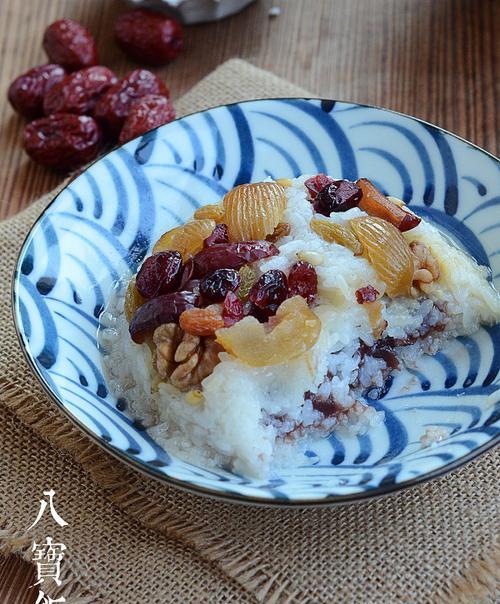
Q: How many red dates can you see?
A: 7